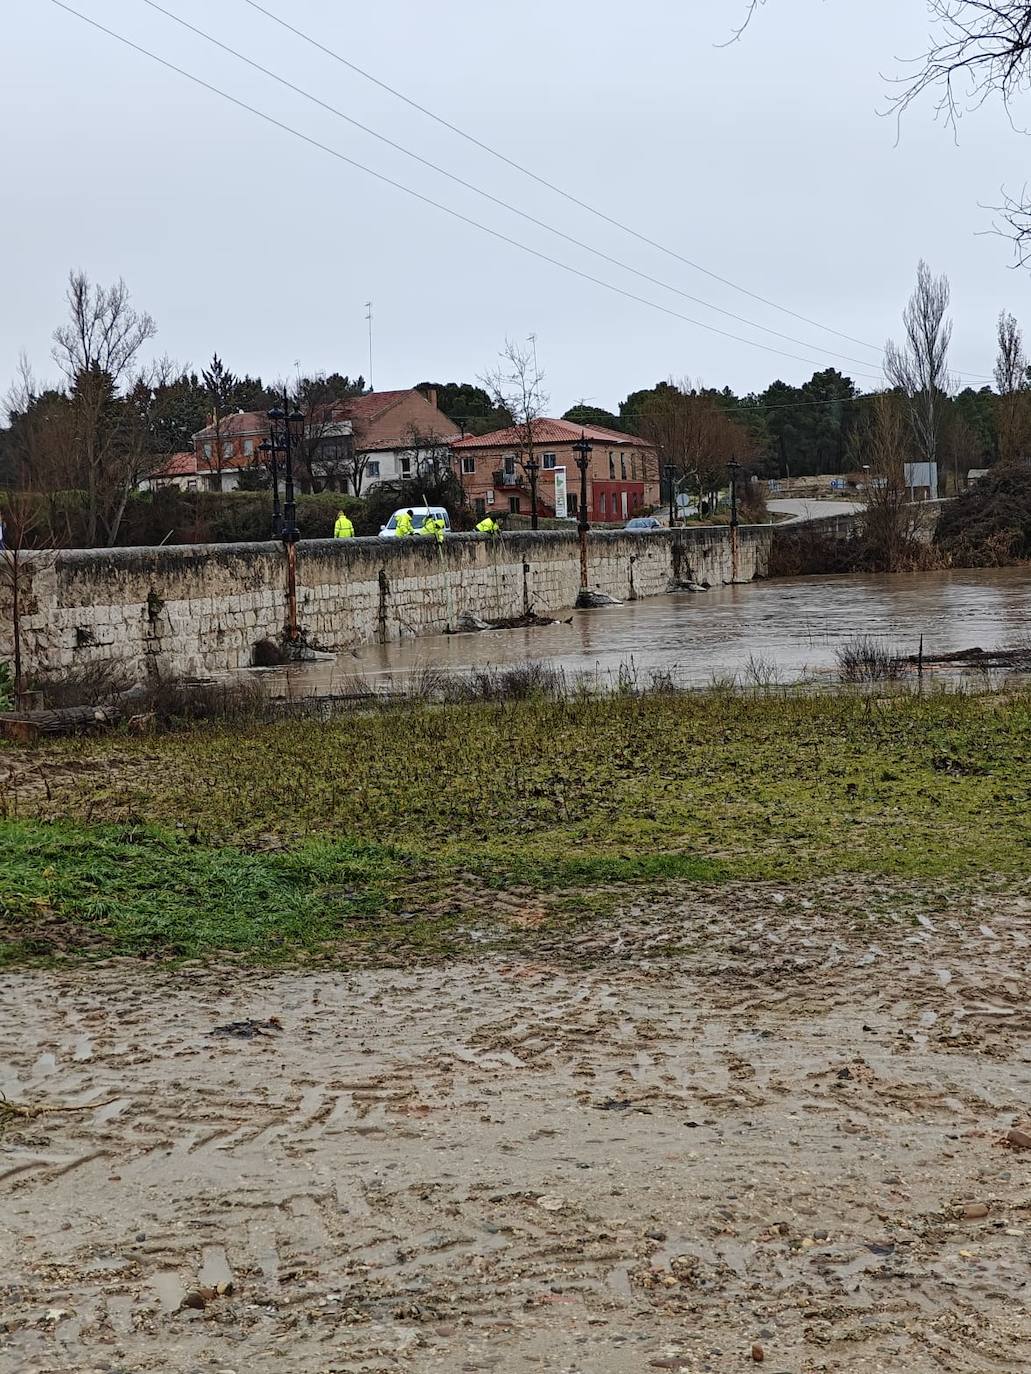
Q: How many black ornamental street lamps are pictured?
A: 6